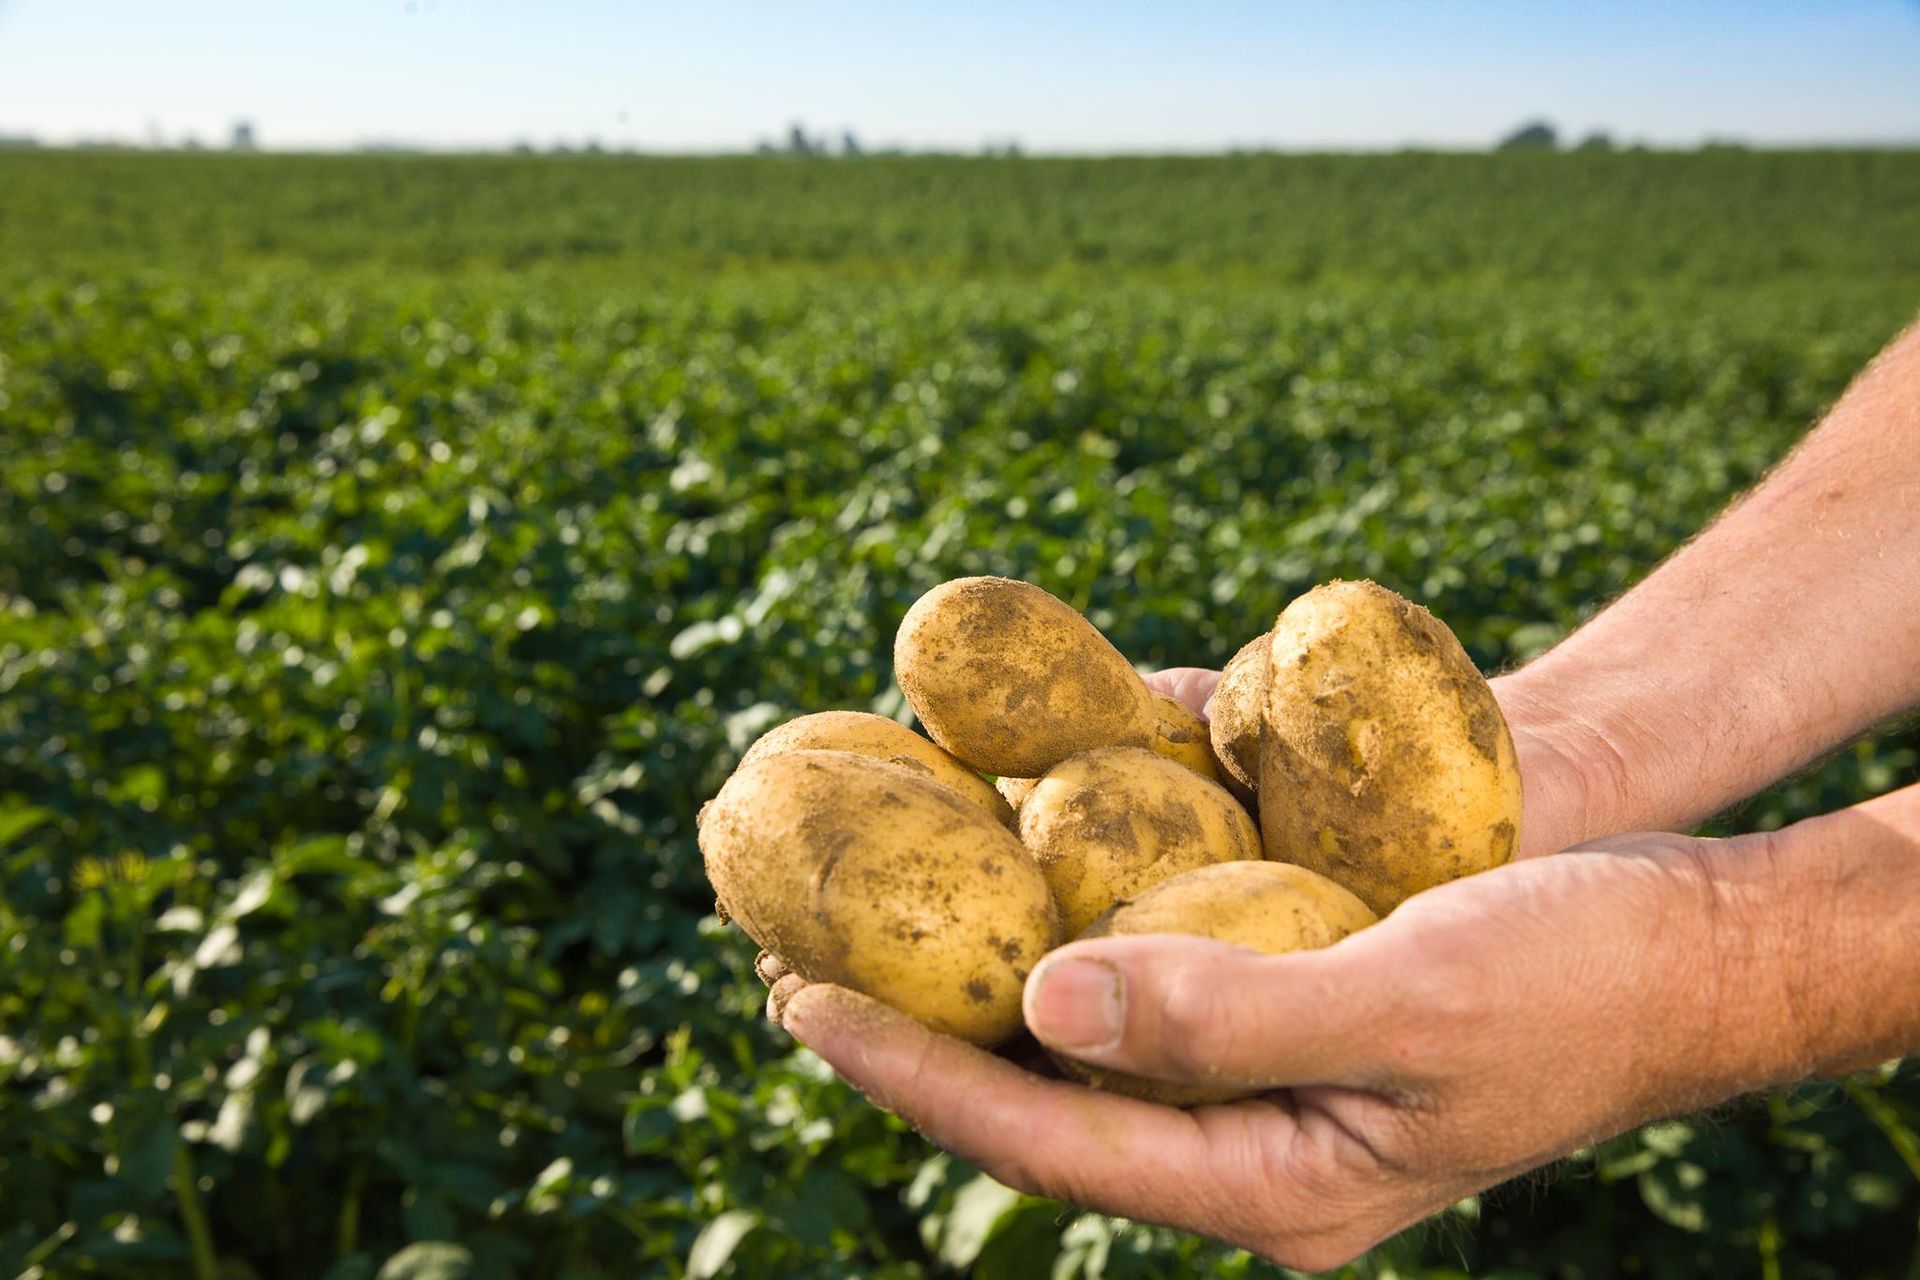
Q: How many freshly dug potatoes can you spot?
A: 8